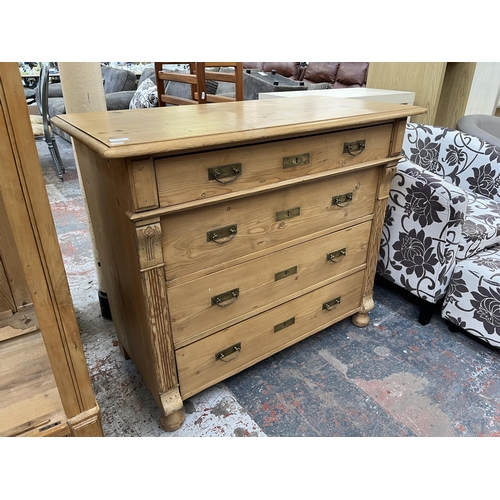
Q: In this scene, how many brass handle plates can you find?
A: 8